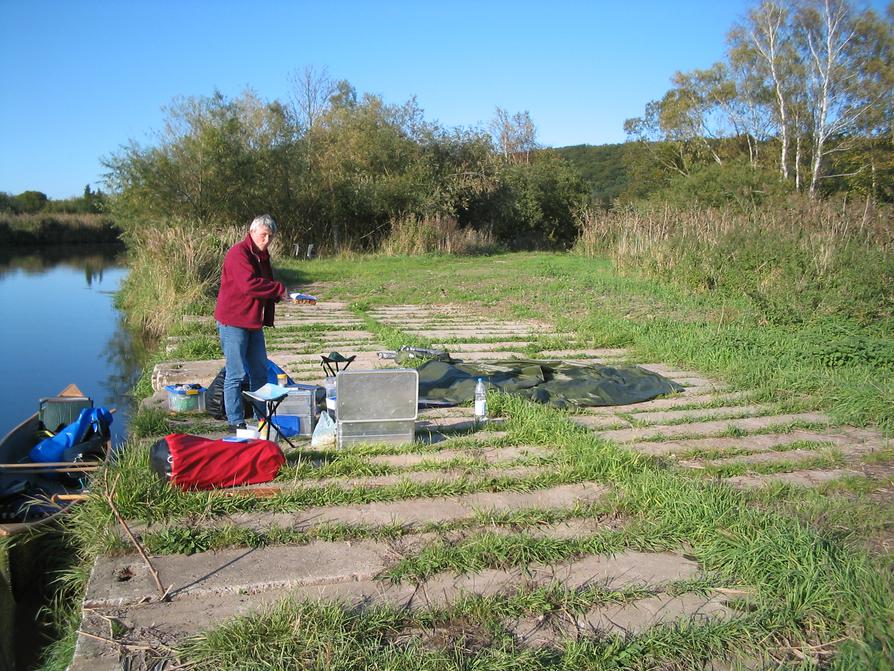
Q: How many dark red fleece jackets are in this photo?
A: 1